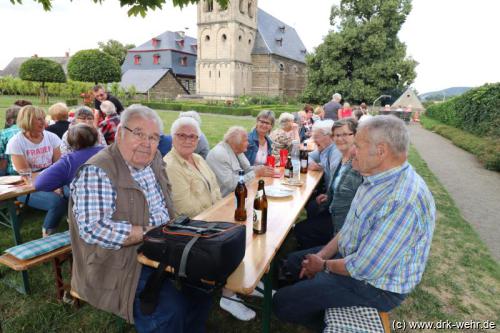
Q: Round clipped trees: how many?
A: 2